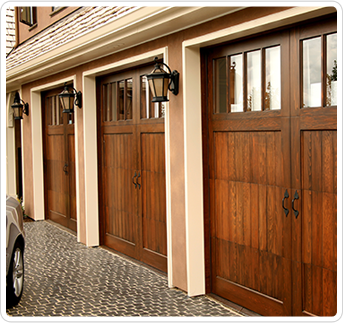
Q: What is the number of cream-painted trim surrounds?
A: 3